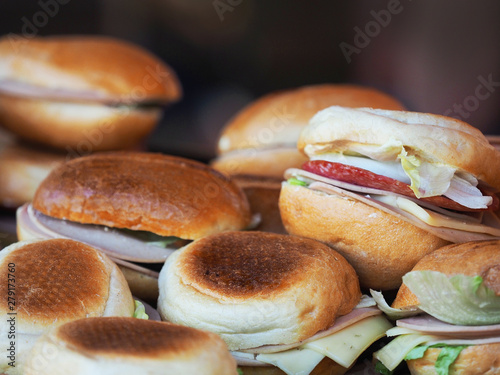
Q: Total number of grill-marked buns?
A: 3